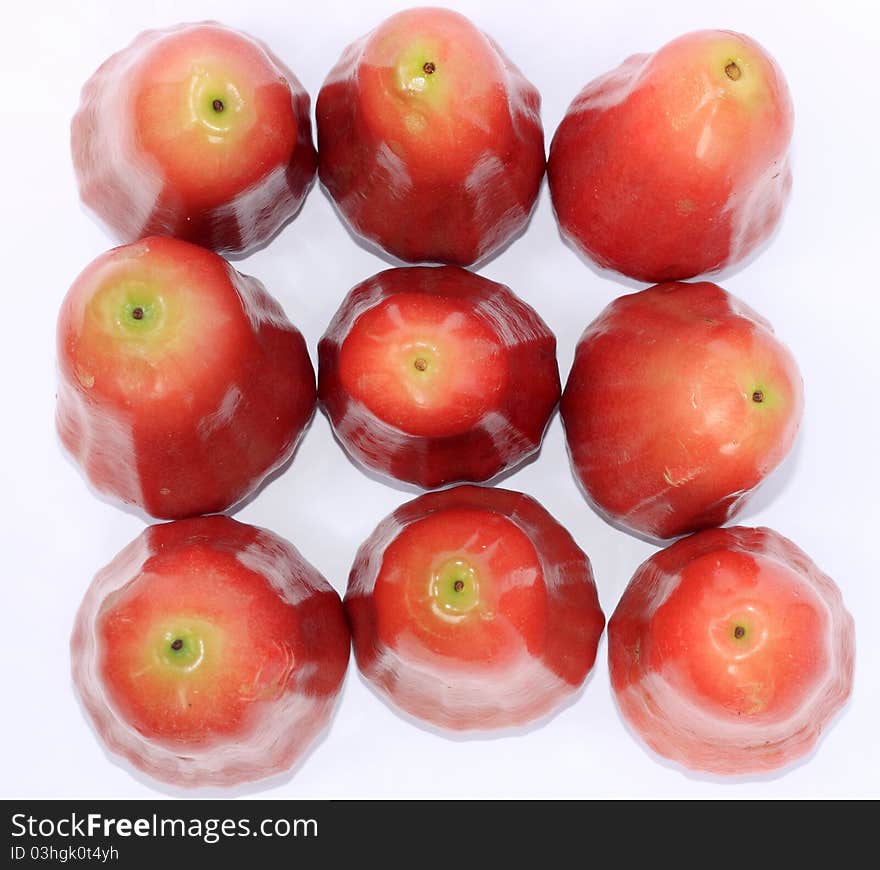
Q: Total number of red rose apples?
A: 9